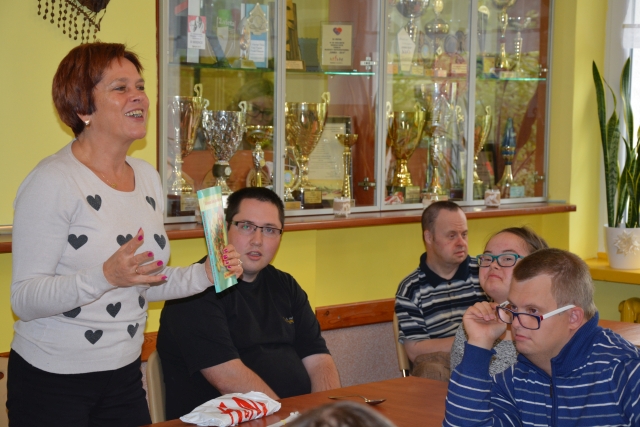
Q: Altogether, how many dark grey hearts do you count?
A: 10